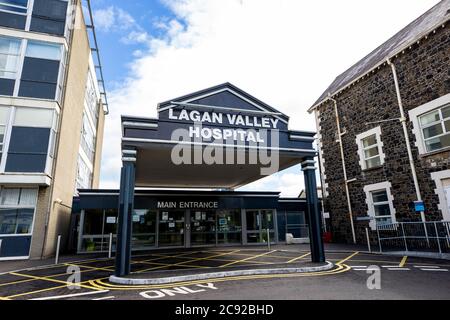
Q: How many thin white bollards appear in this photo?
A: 4